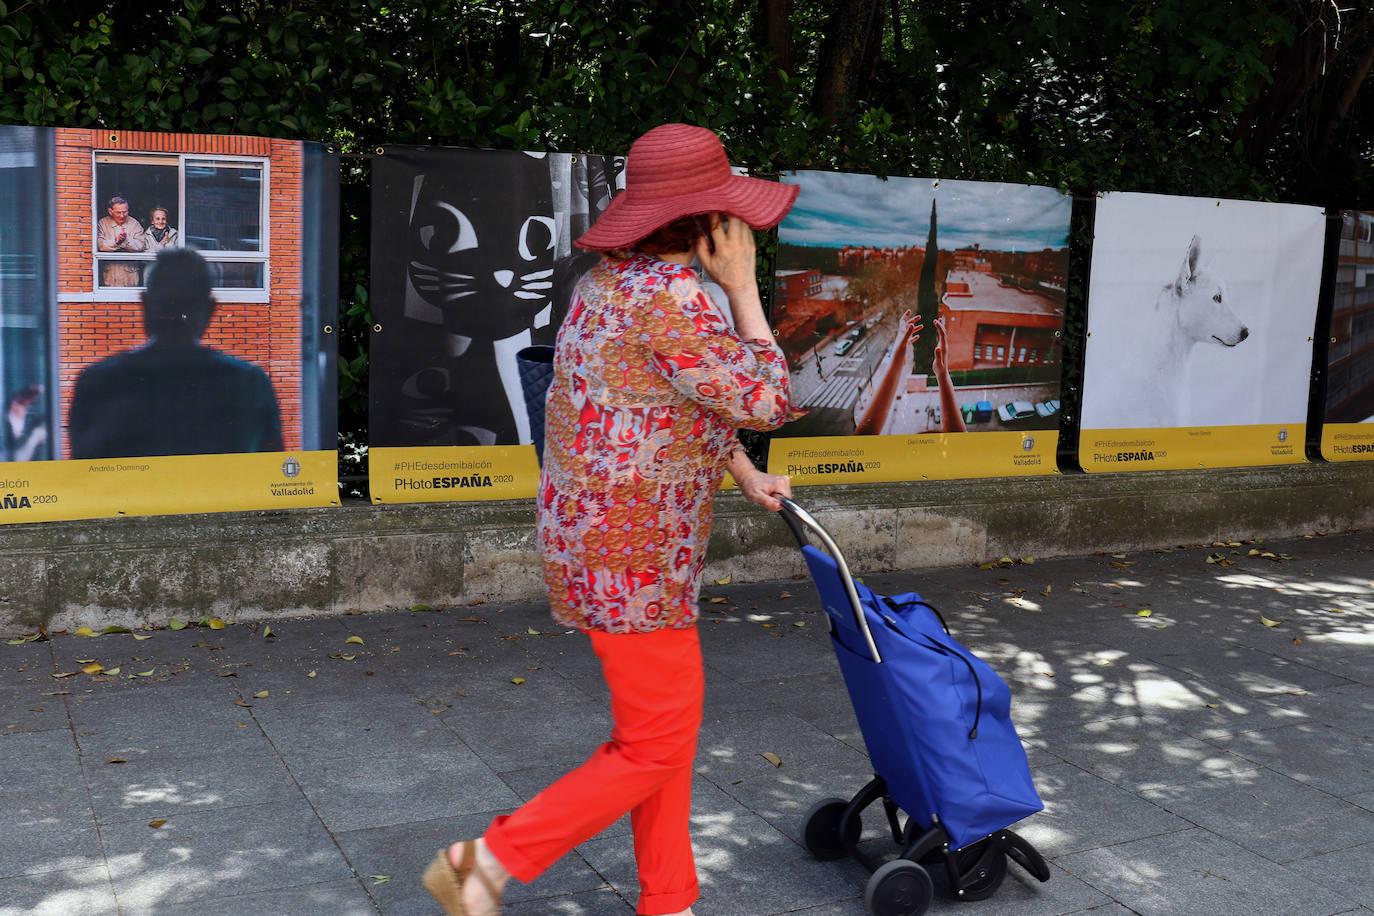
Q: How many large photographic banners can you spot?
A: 5